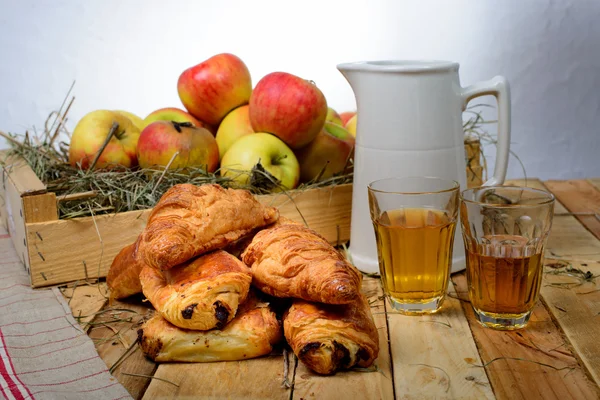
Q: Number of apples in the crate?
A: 12